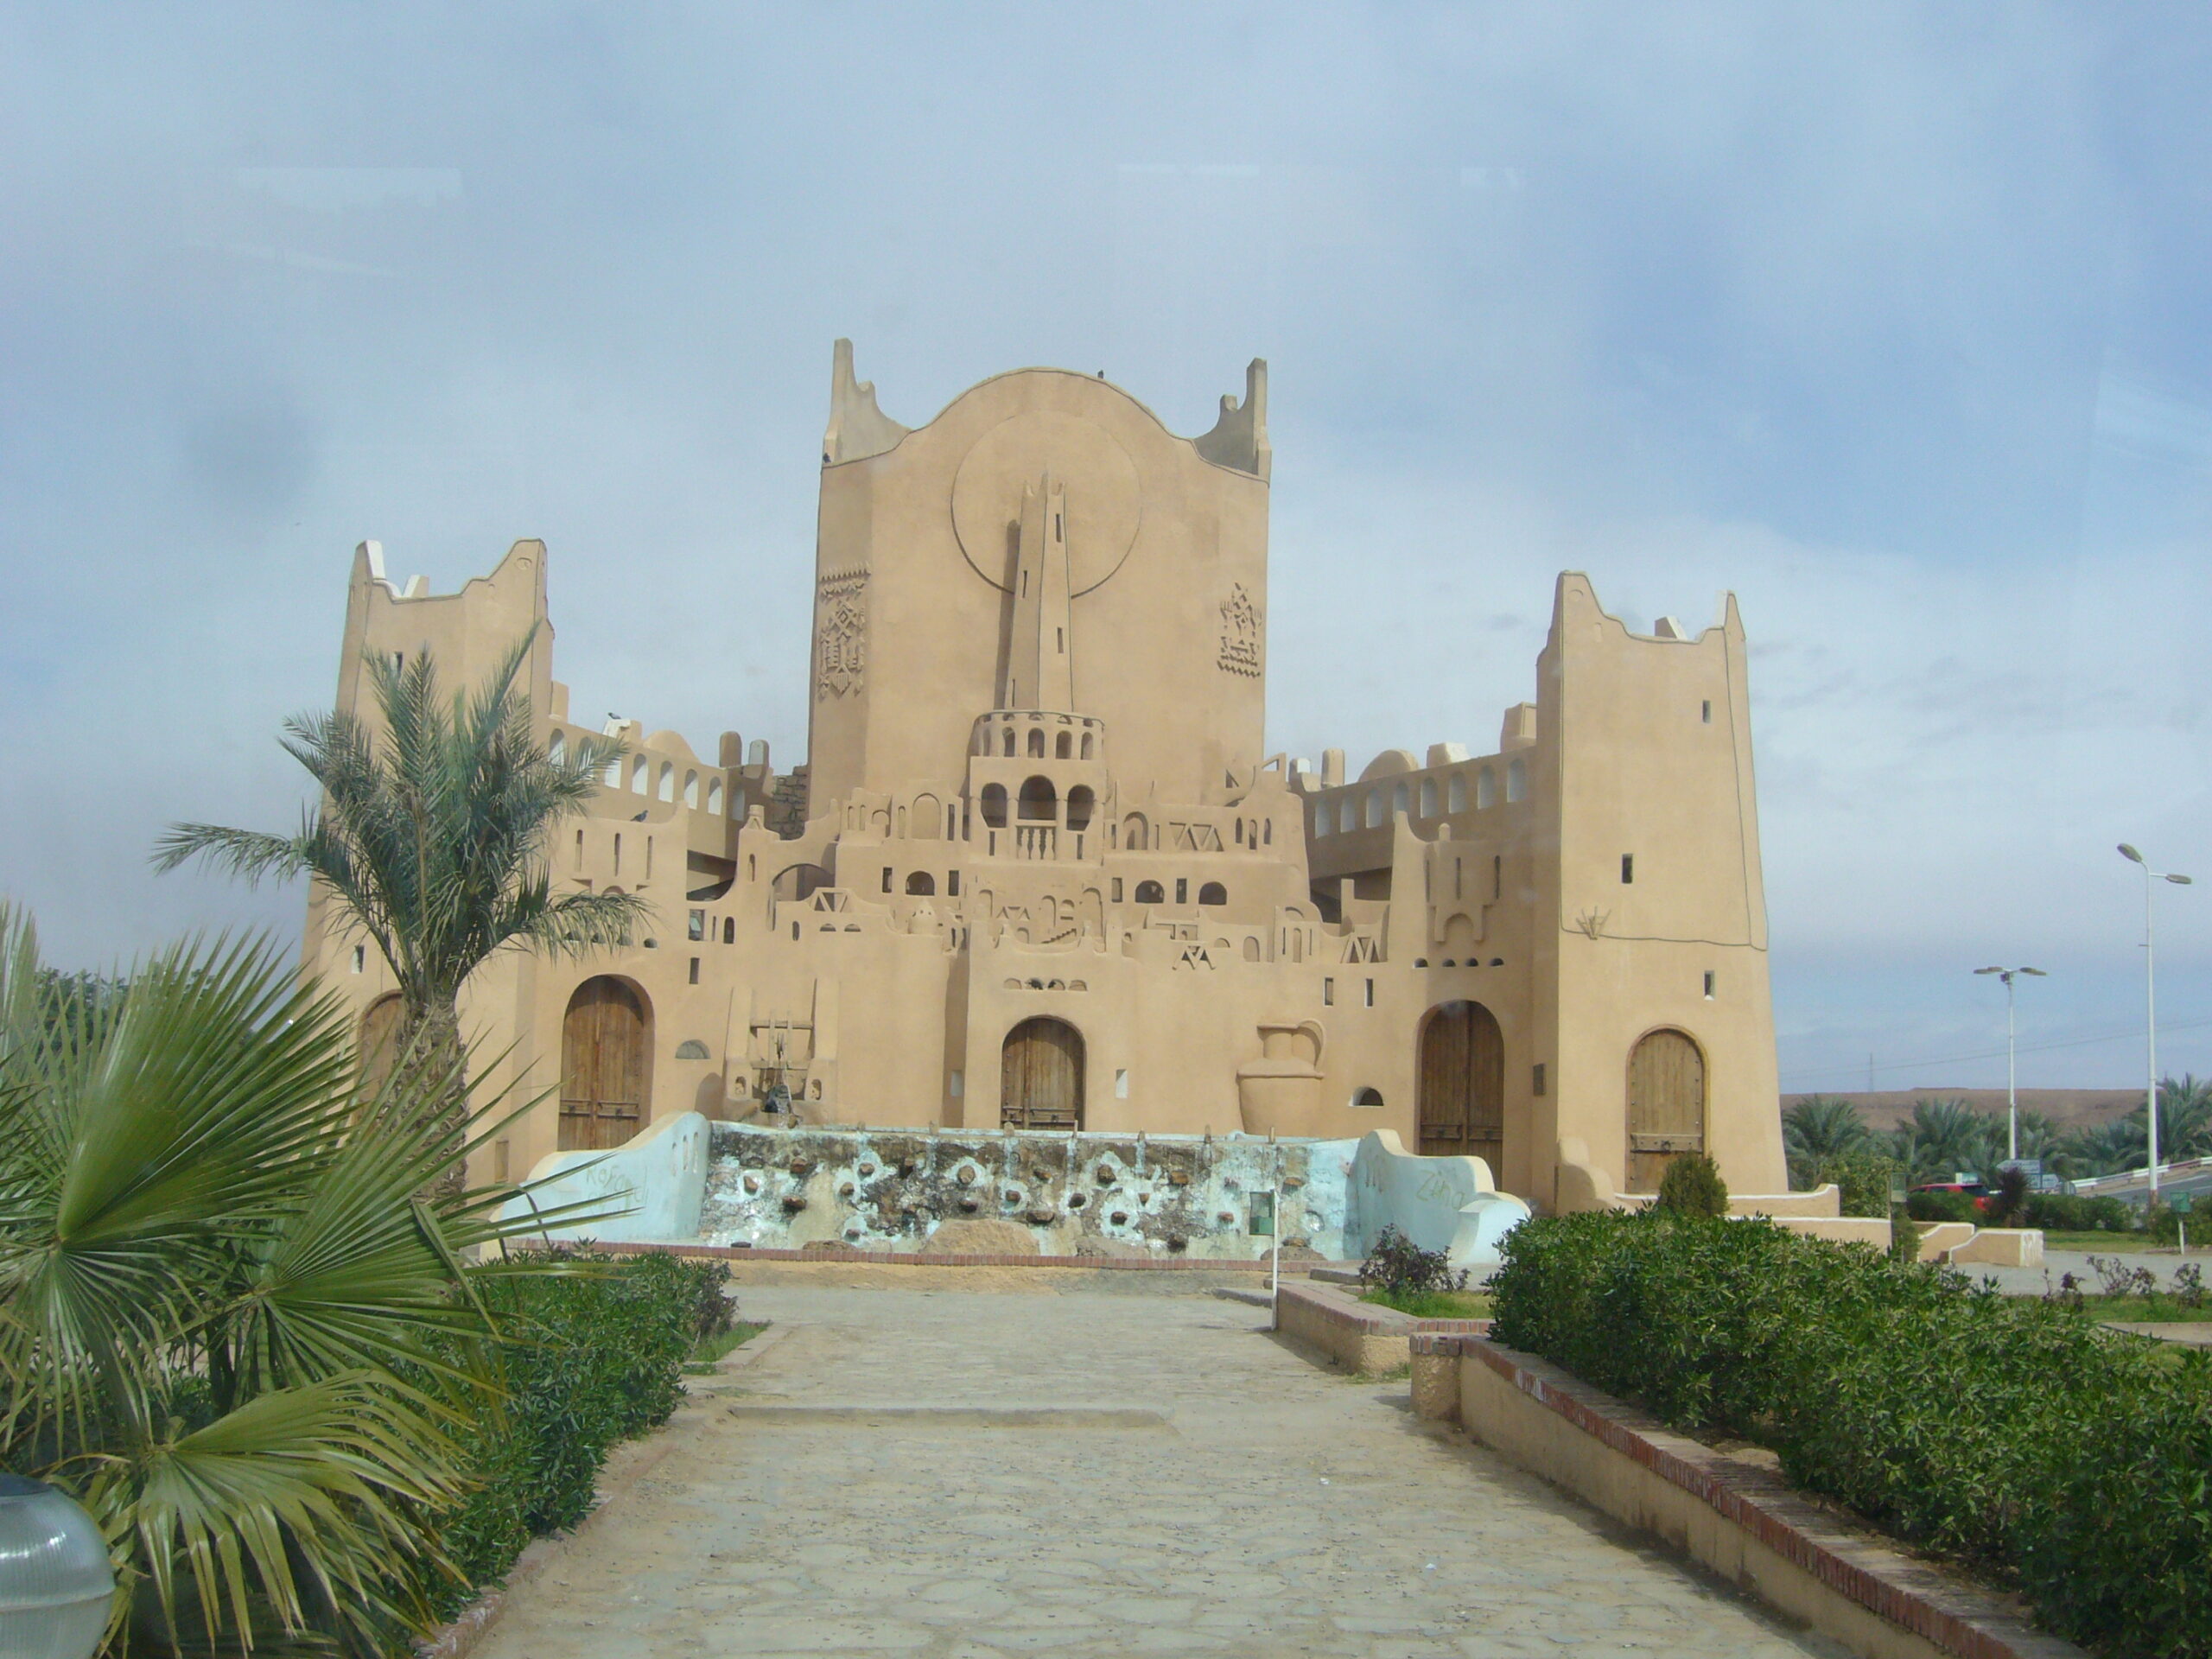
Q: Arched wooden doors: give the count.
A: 5